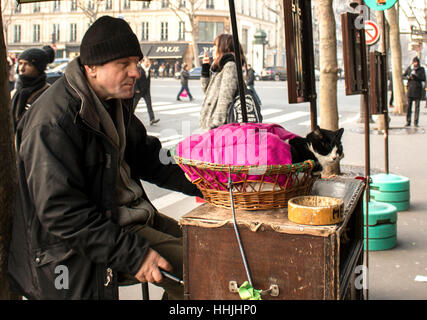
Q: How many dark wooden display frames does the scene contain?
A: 3